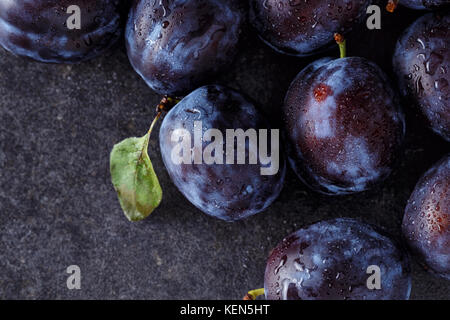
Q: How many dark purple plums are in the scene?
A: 9